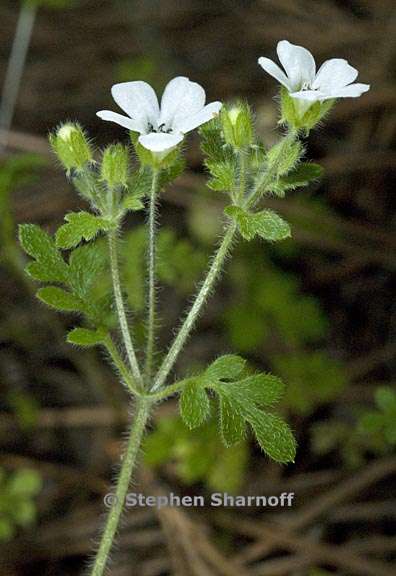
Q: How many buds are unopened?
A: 3